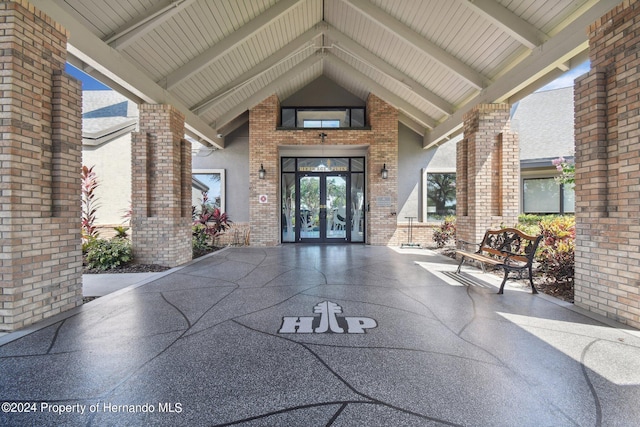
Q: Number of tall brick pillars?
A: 4